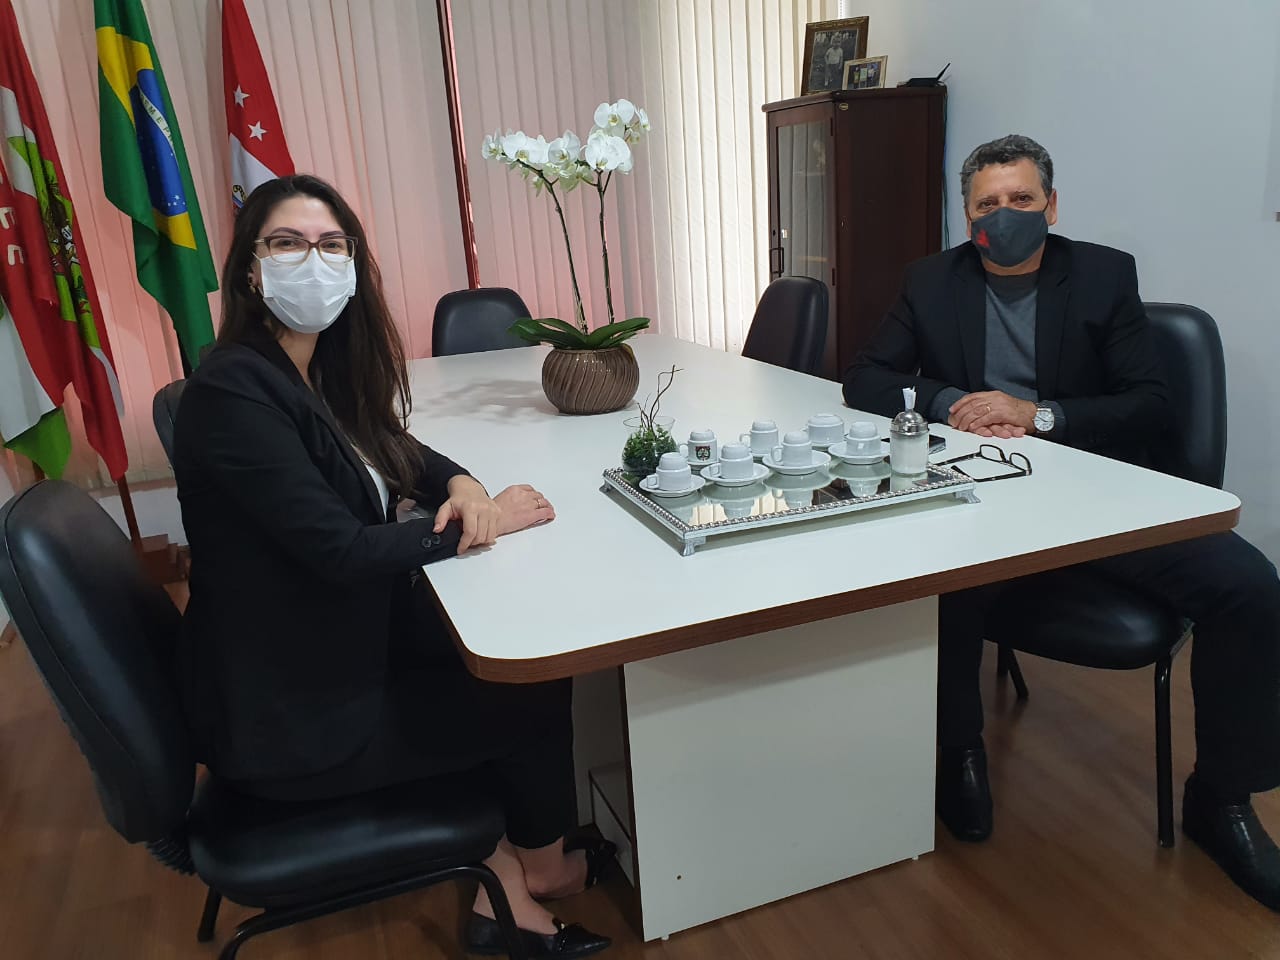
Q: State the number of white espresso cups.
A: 7